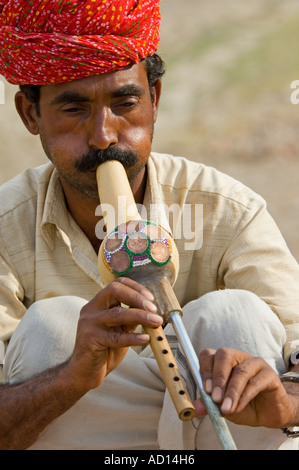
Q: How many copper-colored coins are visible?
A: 6